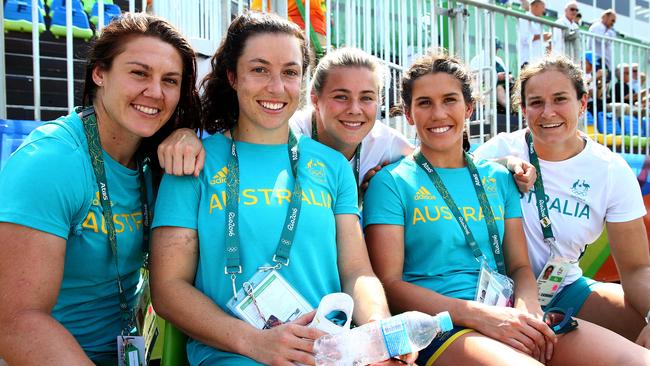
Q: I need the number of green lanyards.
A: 5